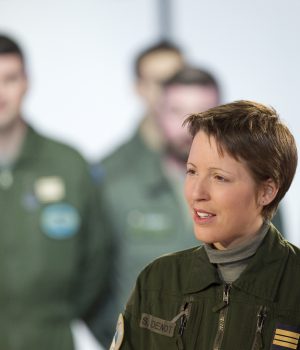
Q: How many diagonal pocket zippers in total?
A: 2